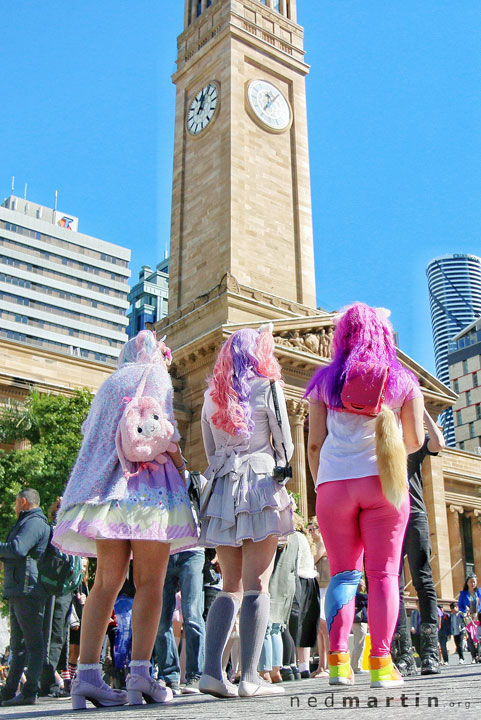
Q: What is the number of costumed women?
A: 3